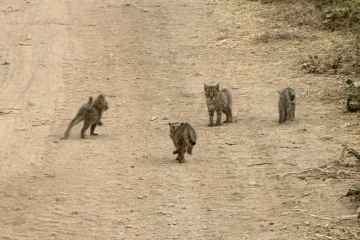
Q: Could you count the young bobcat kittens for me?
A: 4